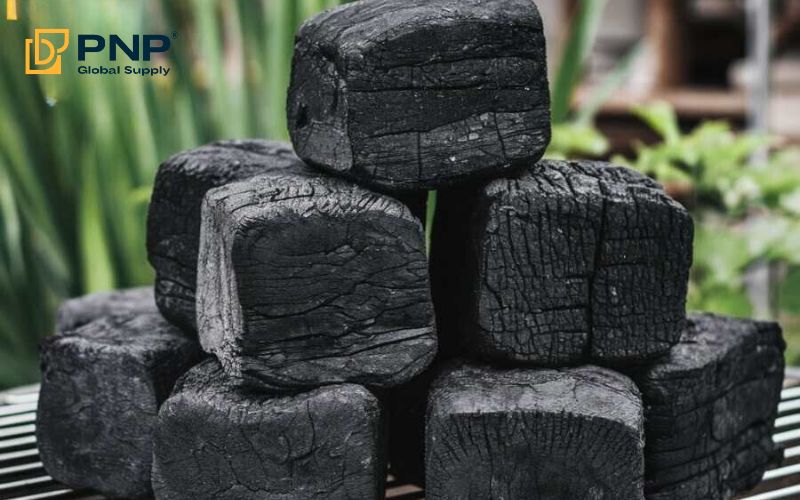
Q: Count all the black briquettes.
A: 9